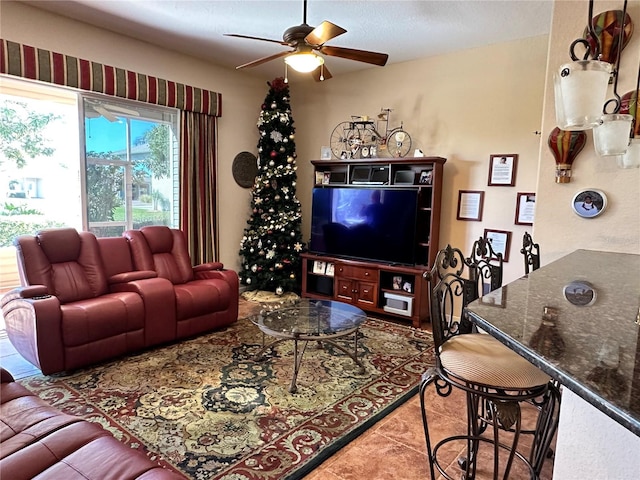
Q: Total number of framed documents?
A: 4